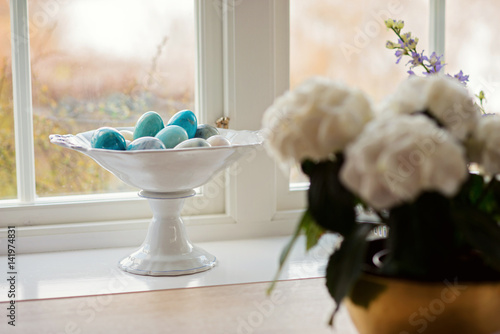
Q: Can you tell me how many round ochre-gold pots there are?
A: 1